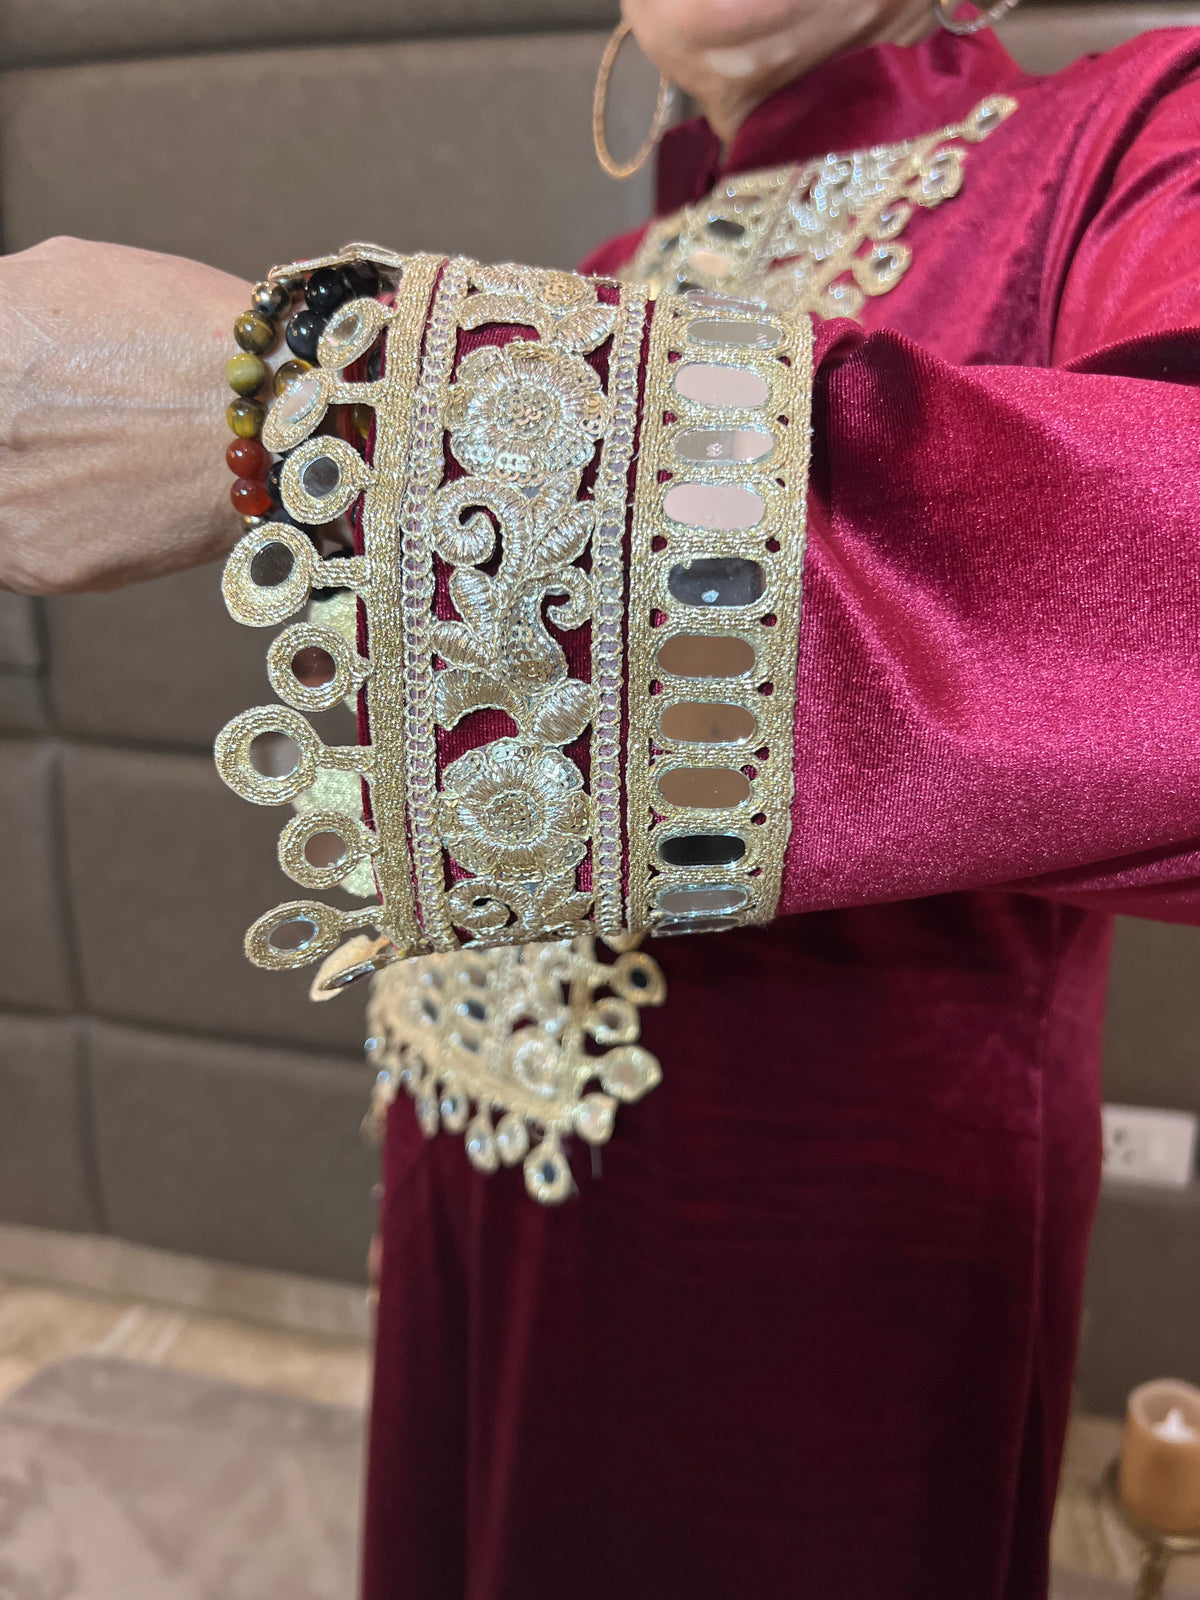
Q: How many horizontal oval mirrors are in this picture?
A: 12